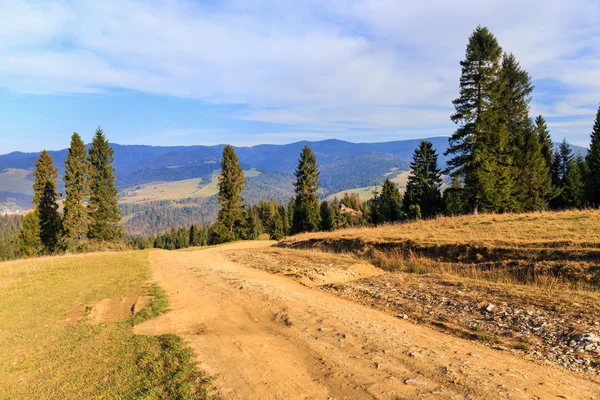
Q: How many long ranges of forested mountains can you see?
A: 1